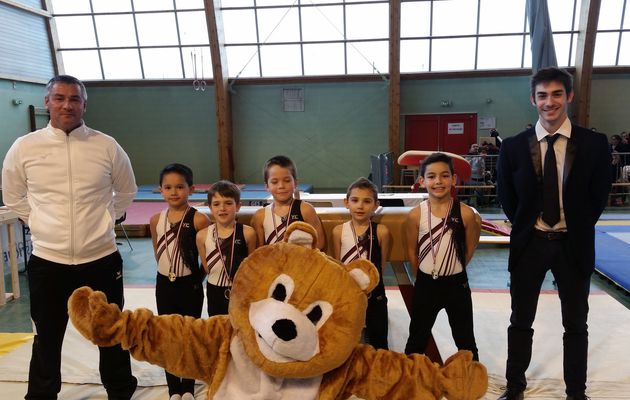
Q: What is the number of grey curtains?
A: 1